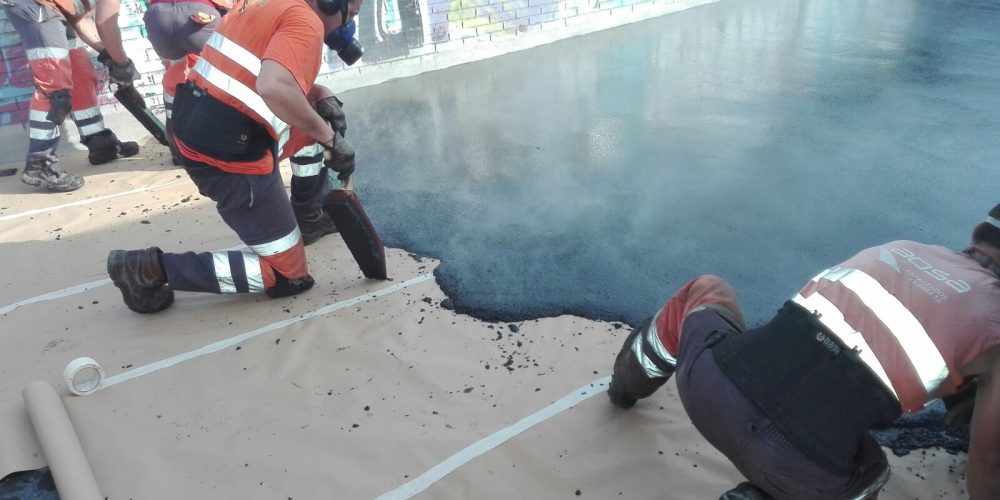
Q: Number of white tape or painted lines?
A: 4